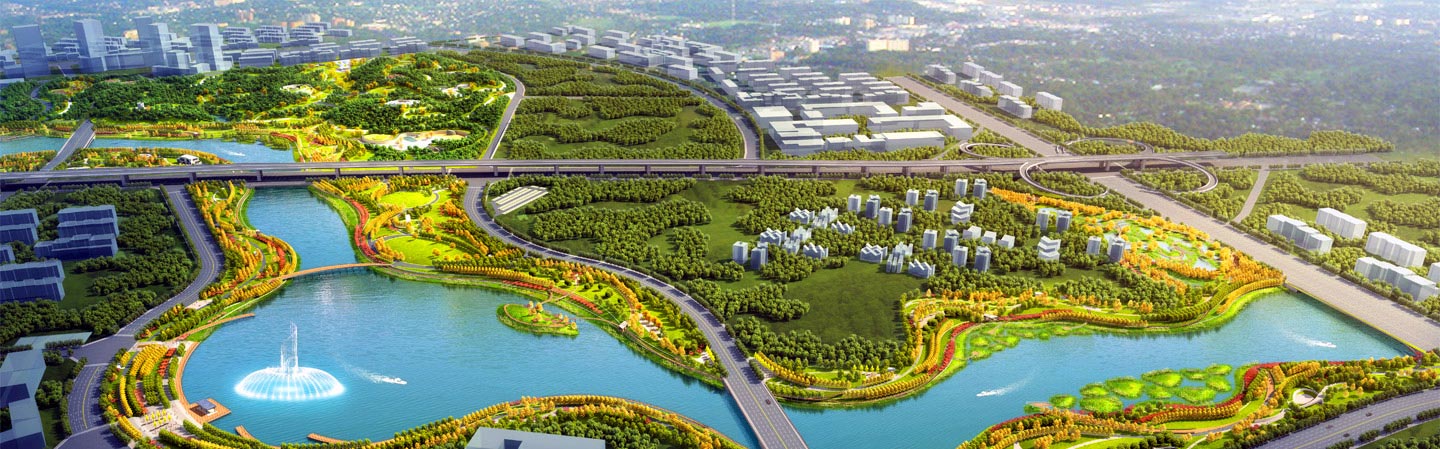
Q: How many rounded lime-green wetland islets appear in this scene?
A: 10